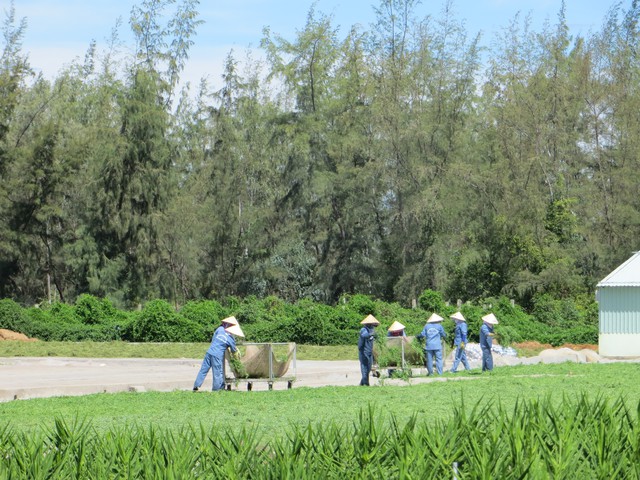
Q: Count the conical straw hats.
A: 7